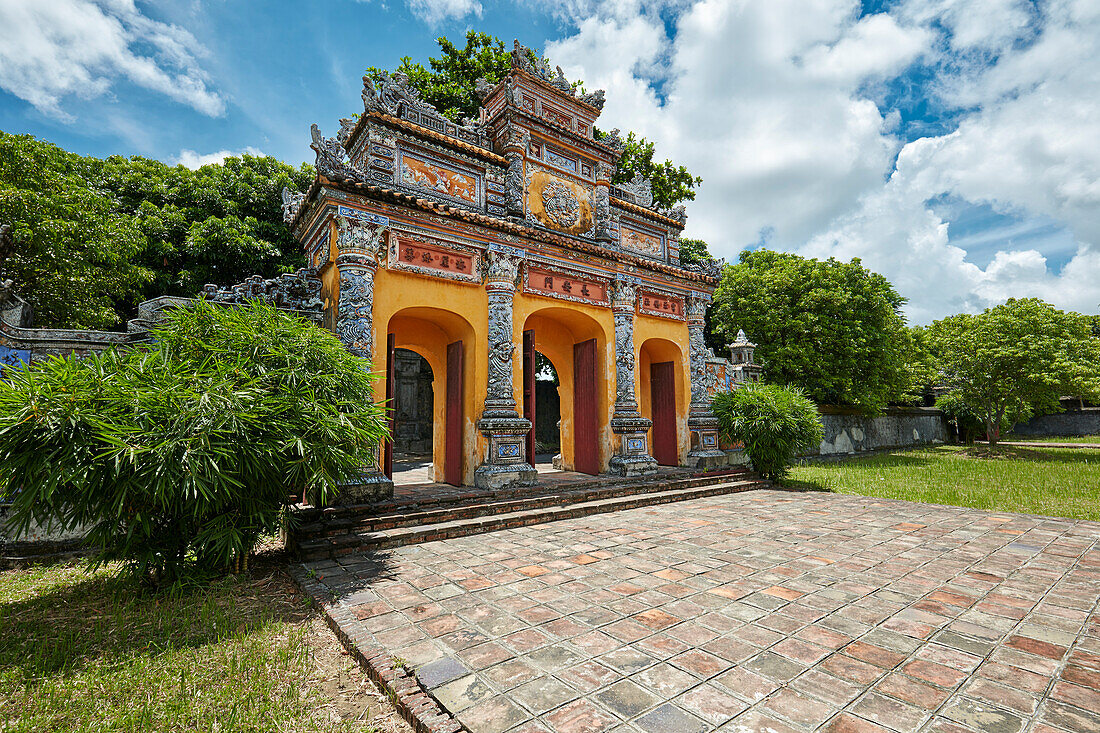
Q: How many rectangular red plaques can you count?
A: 3